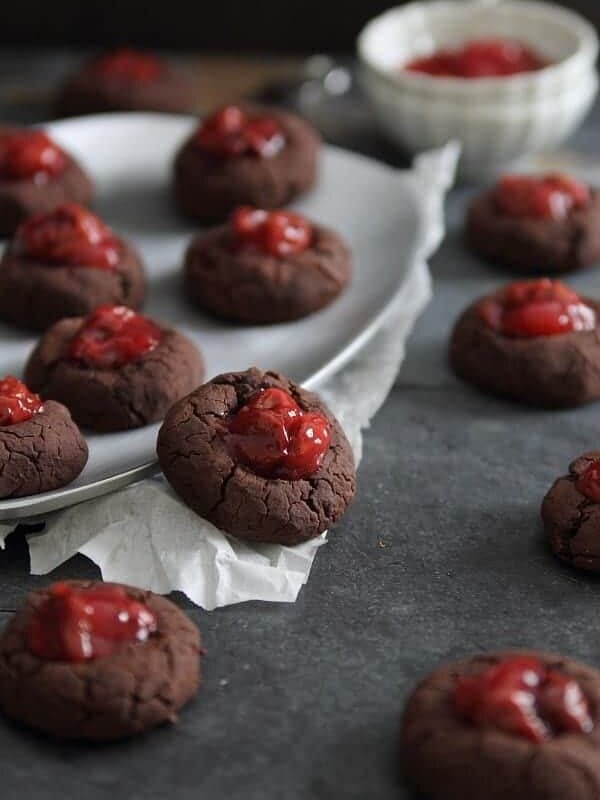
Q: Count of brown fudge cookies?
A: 13